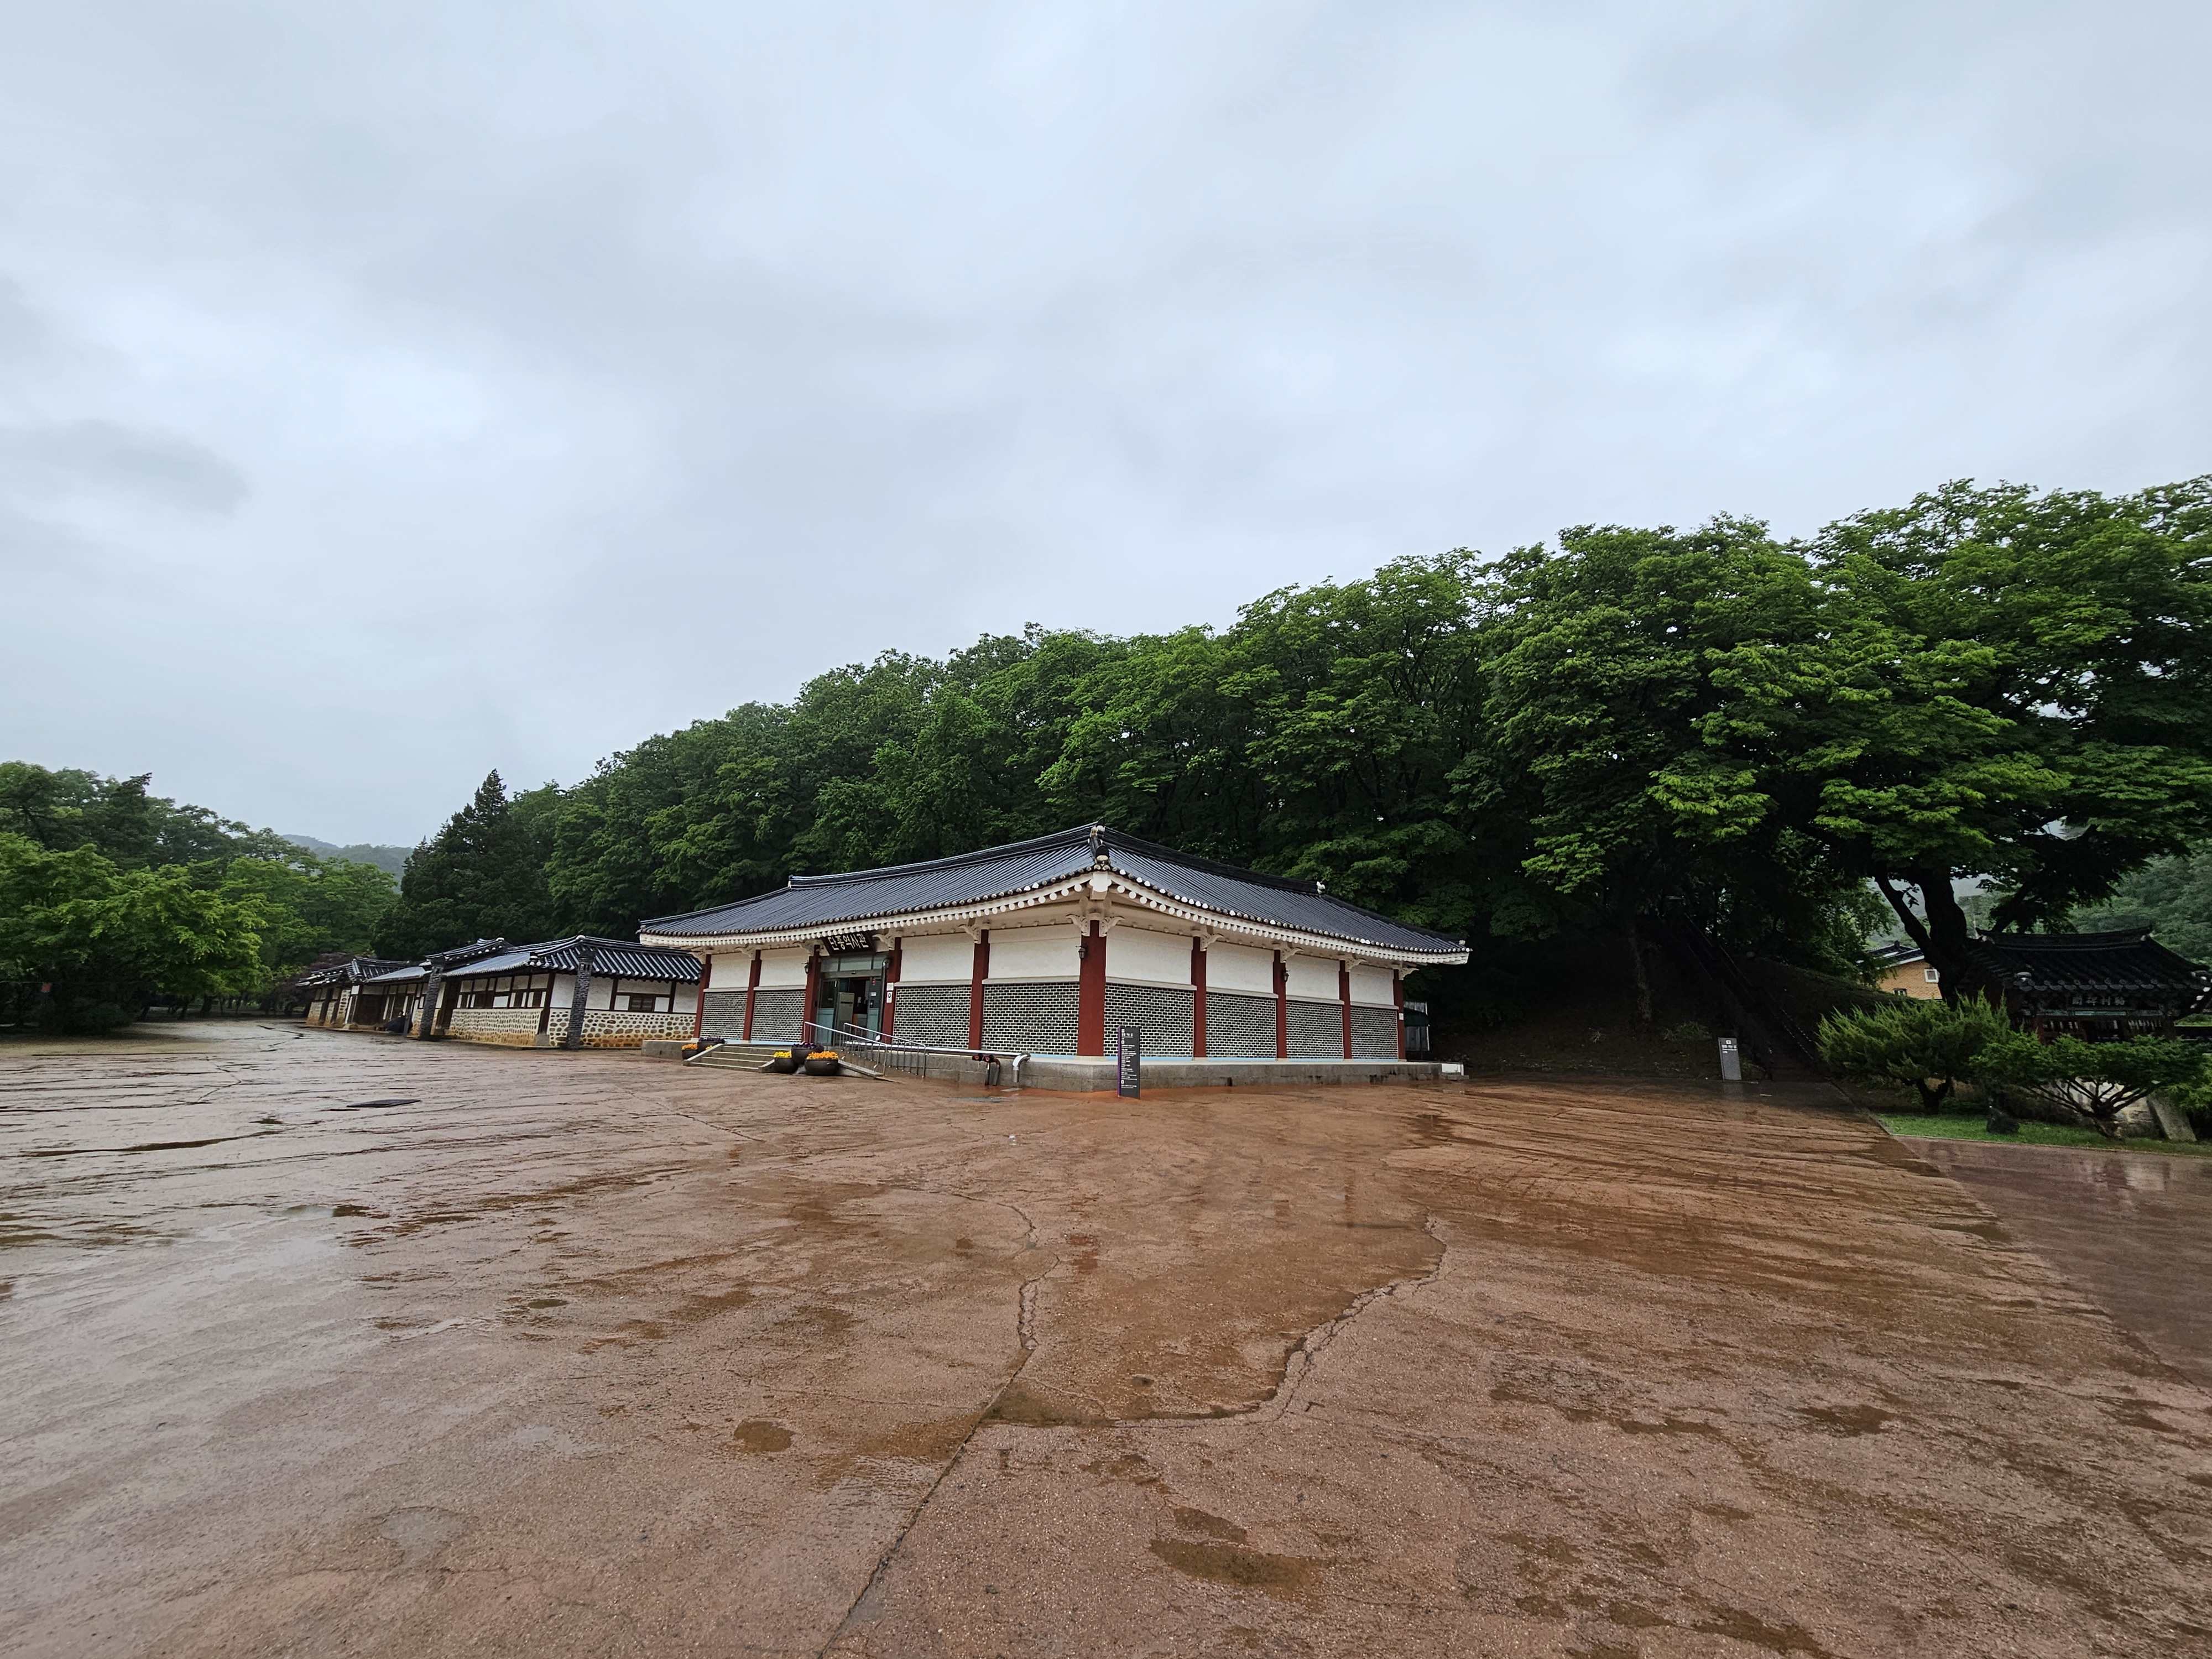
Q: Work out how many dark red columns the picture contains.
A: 10